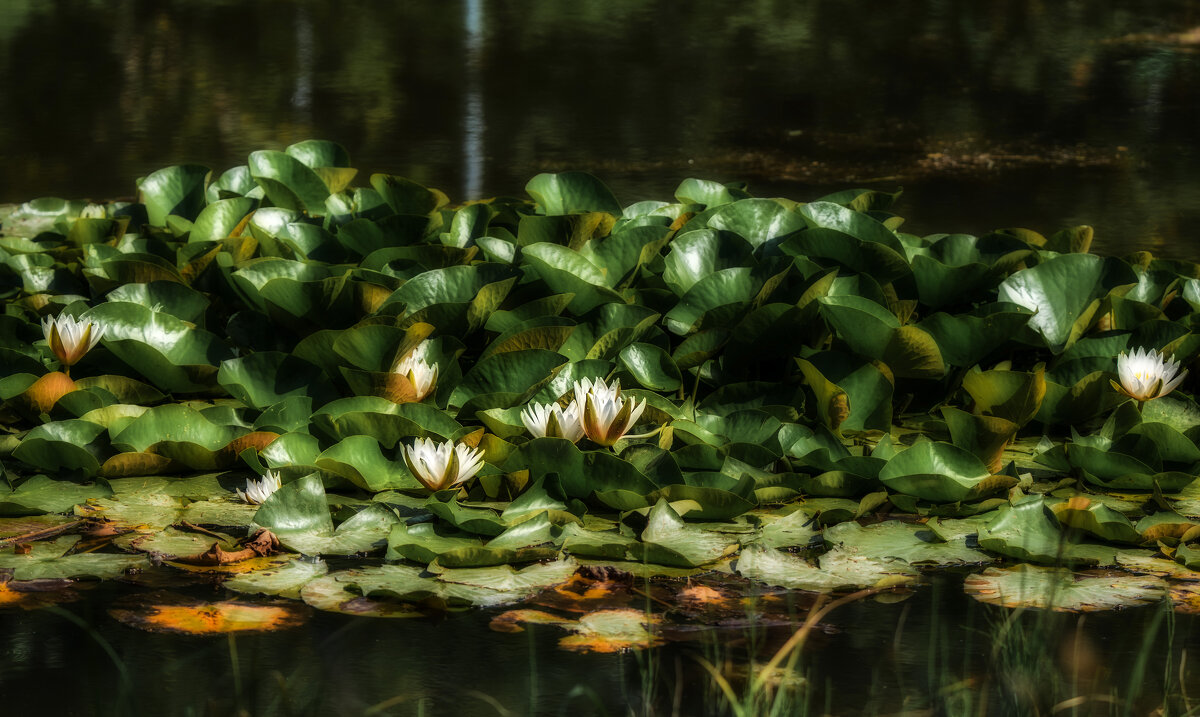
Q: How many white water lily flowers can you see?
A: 7